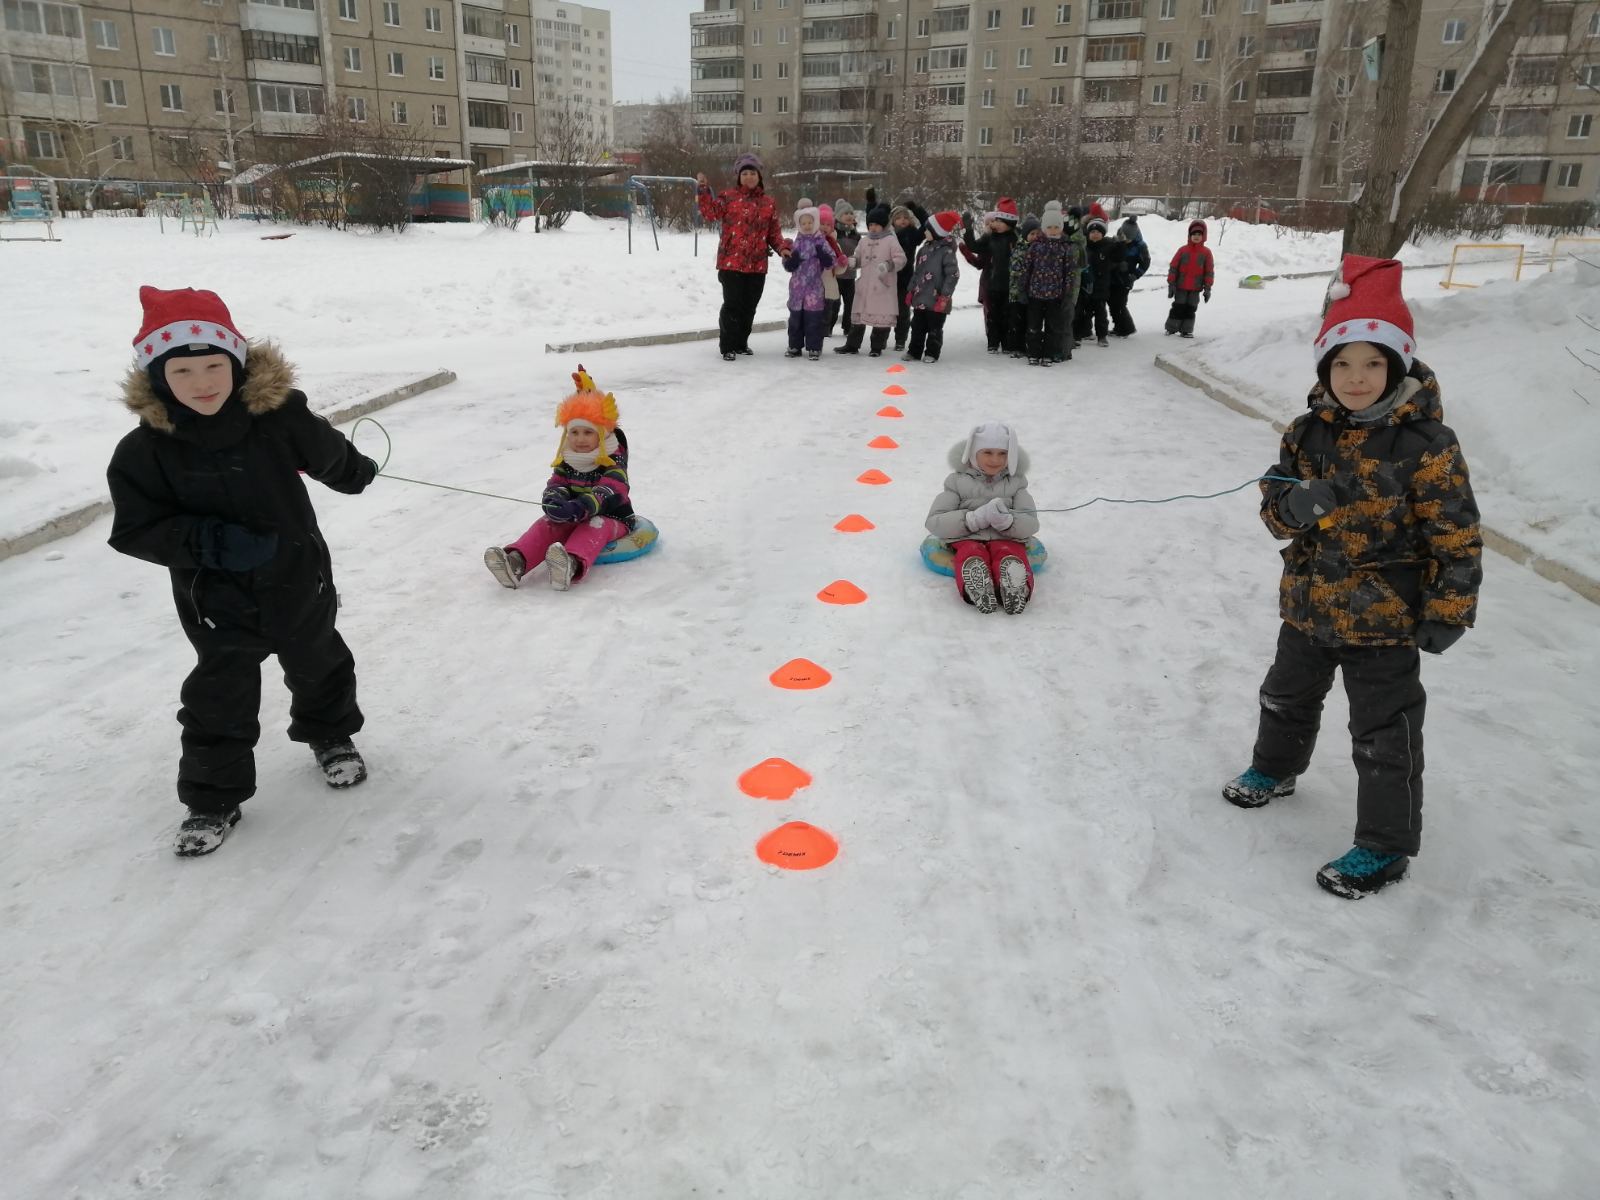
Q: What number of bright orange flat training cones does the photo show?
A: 10